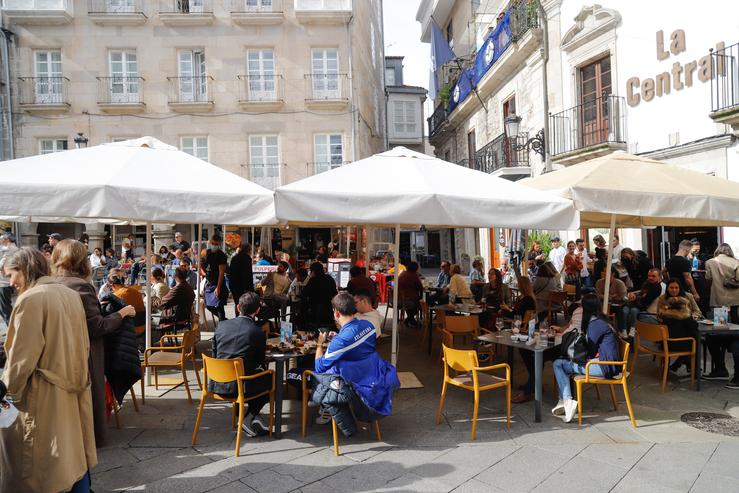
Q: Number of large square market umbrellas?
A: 3